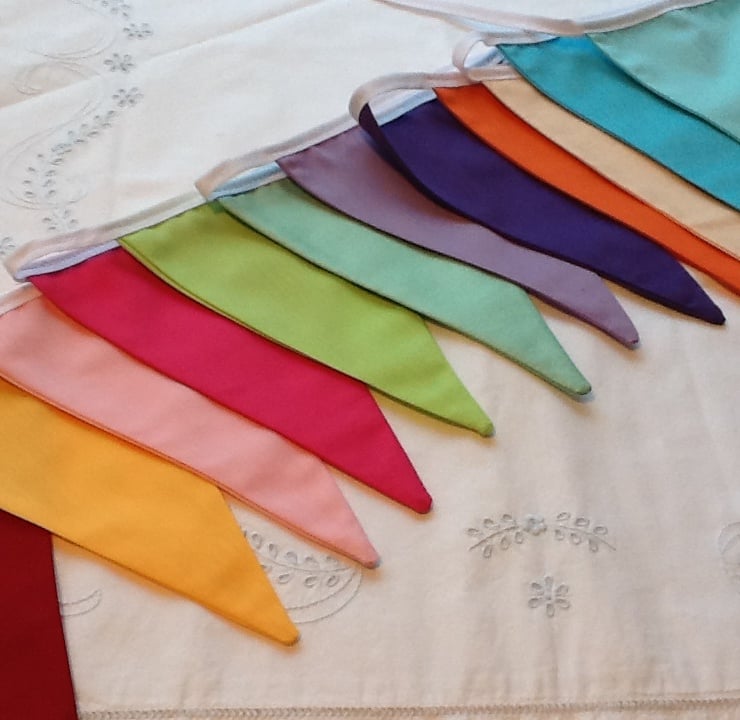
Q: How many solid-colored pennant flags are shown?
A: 12